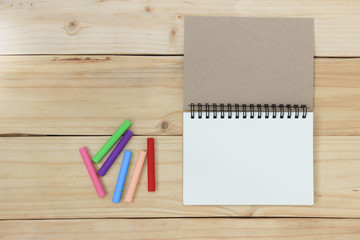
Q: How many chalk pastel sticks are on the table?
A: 6